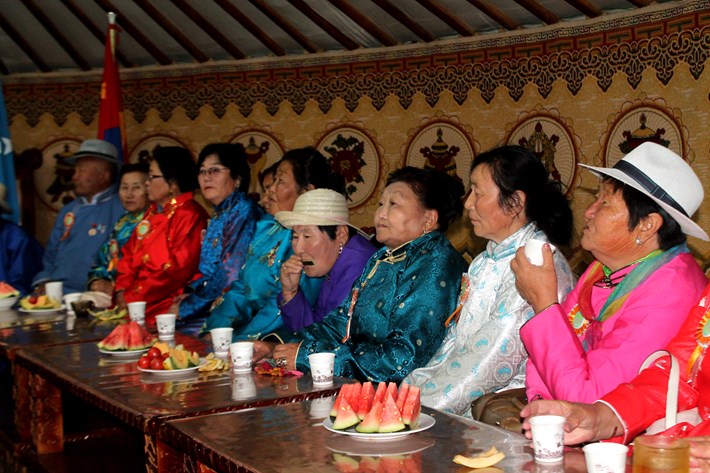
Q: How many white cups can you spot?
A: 10